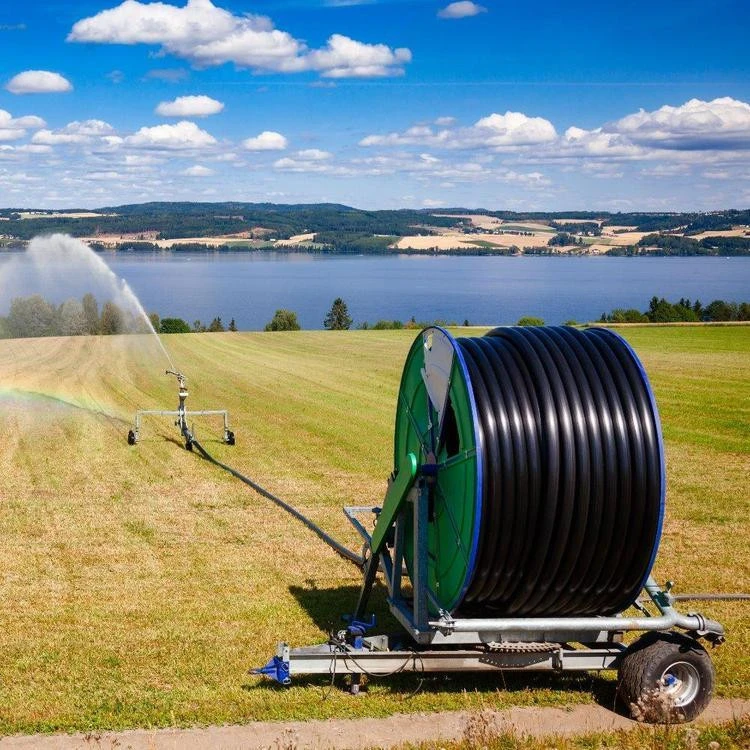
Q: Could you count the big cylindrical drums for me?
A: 1